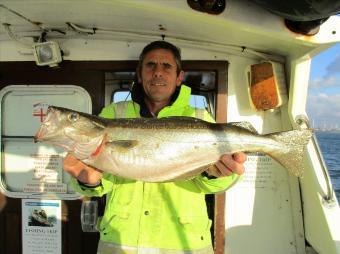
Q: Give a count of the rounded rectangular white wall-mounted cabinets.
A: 1